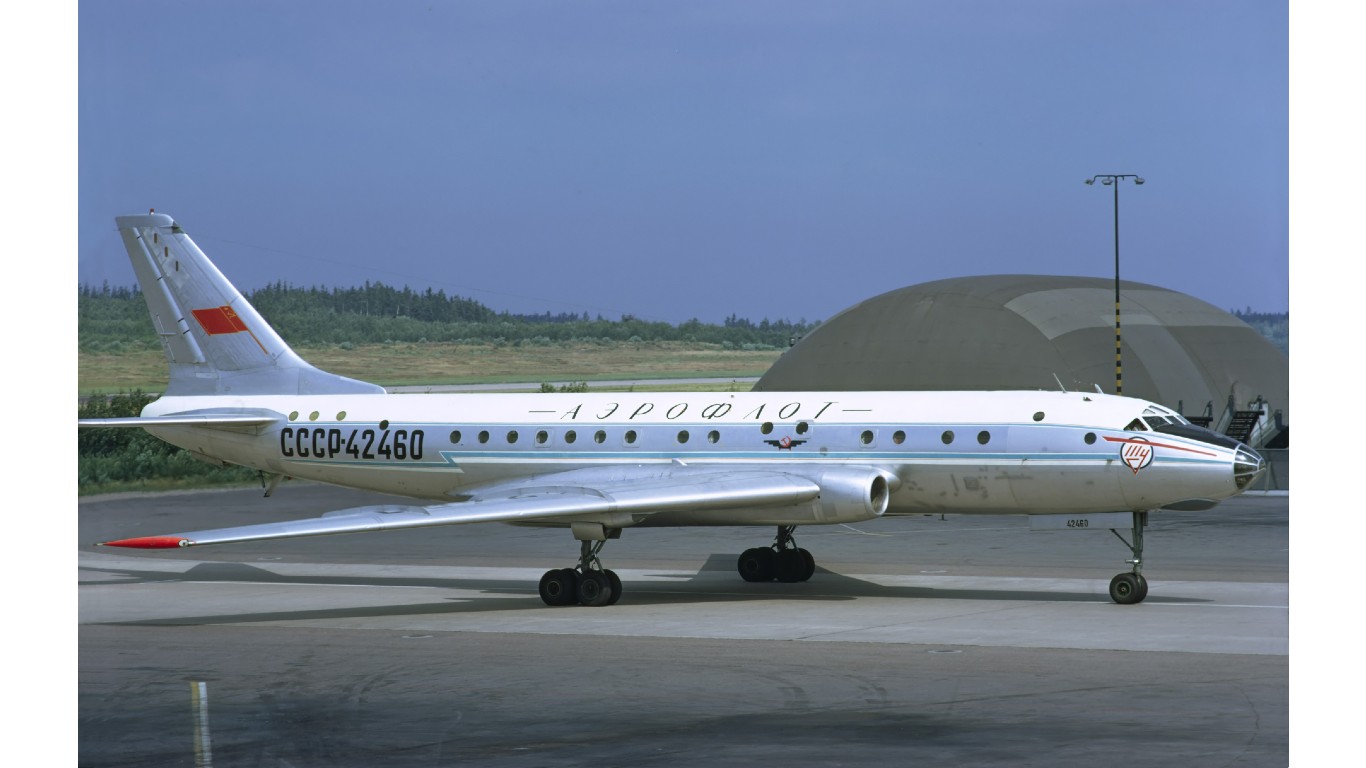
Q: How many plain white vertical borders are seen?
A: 2